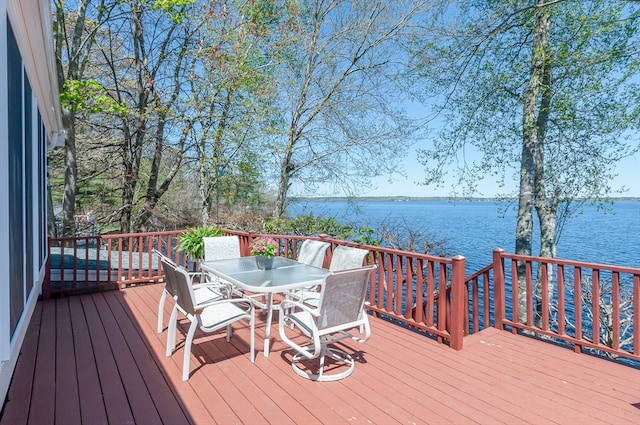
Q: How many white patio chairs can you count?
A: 6